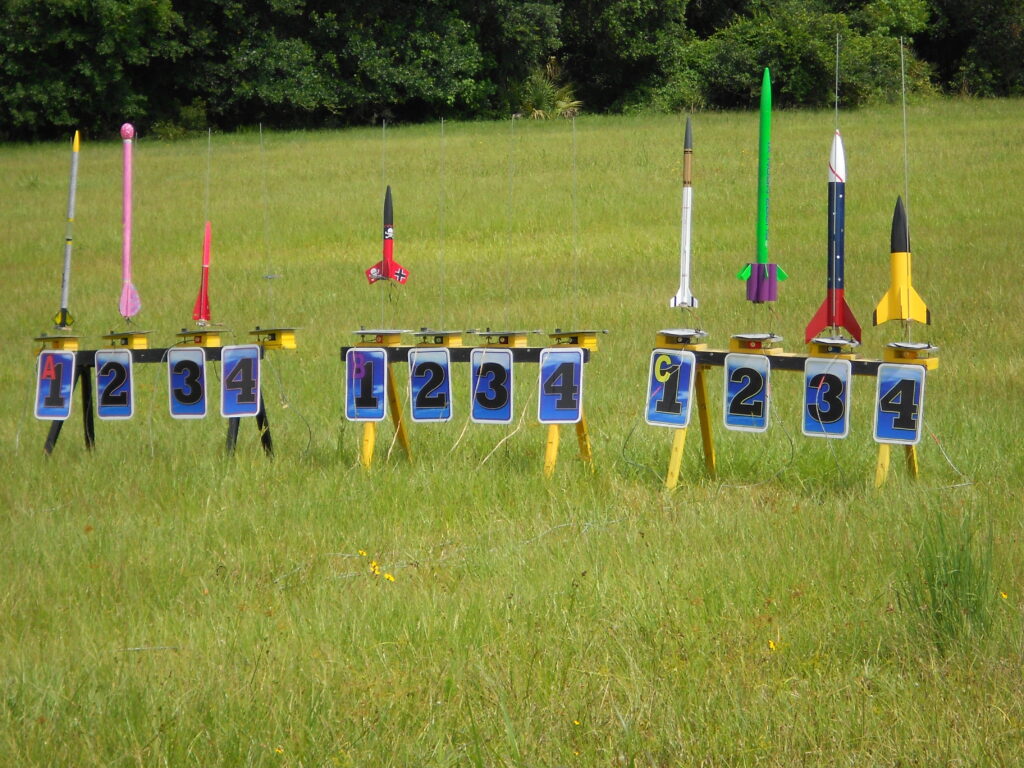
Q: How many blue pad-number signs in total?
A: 12